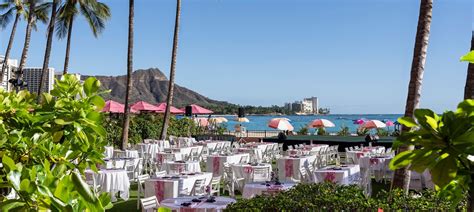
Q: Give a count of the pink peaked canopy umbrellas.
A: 4